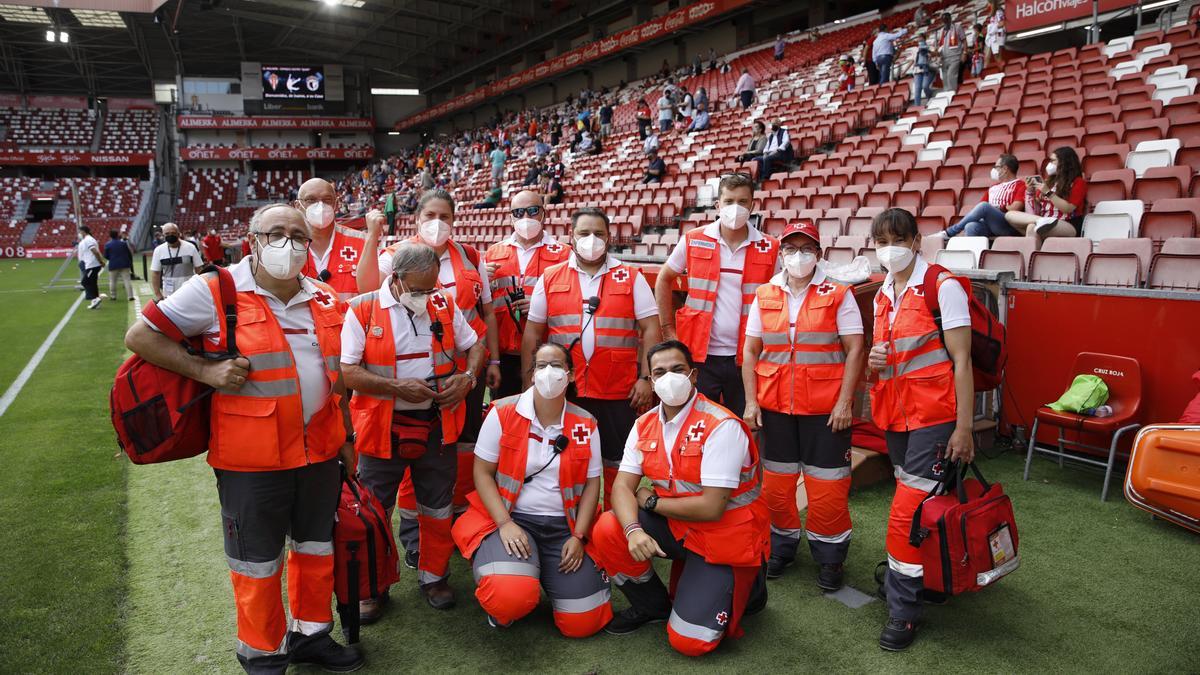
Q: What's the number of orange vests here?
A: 11